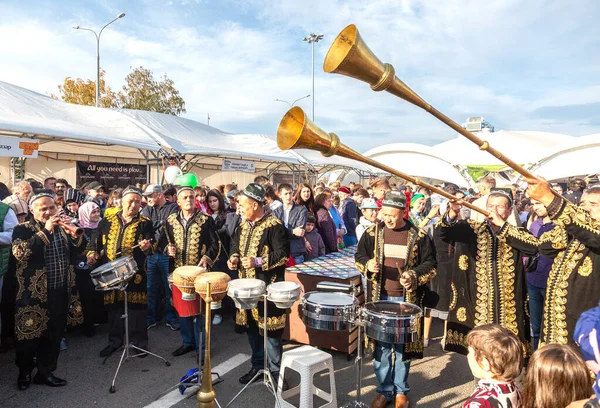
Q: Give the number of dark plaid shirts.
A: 1